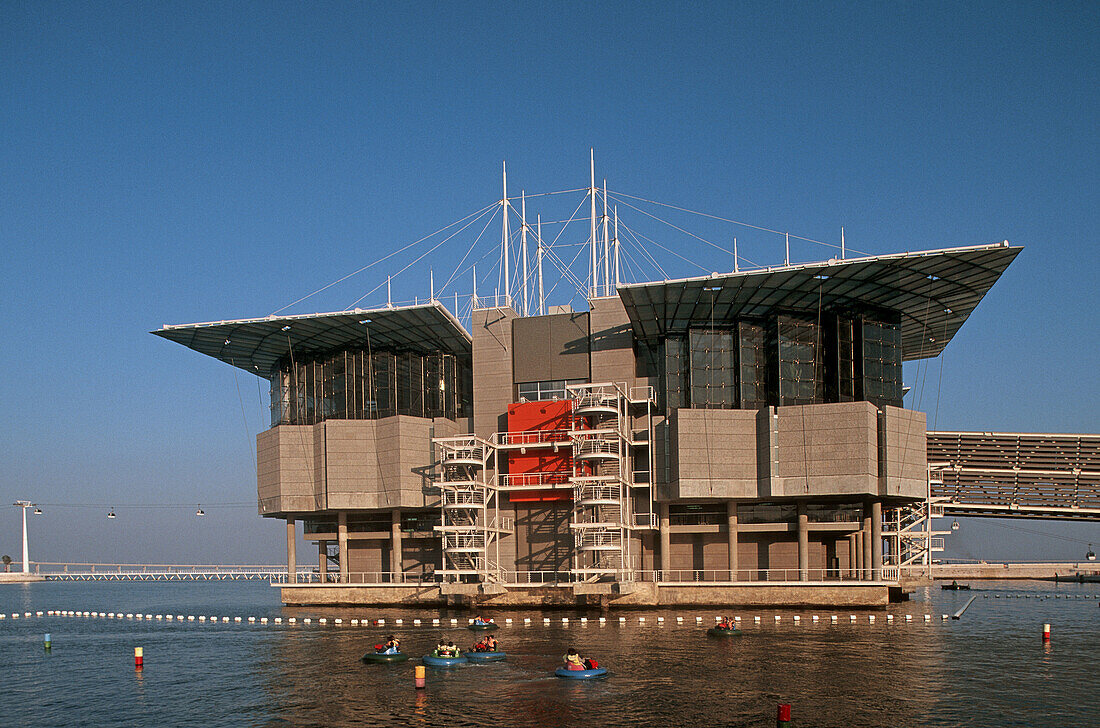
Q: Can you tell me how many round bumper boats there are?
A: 6